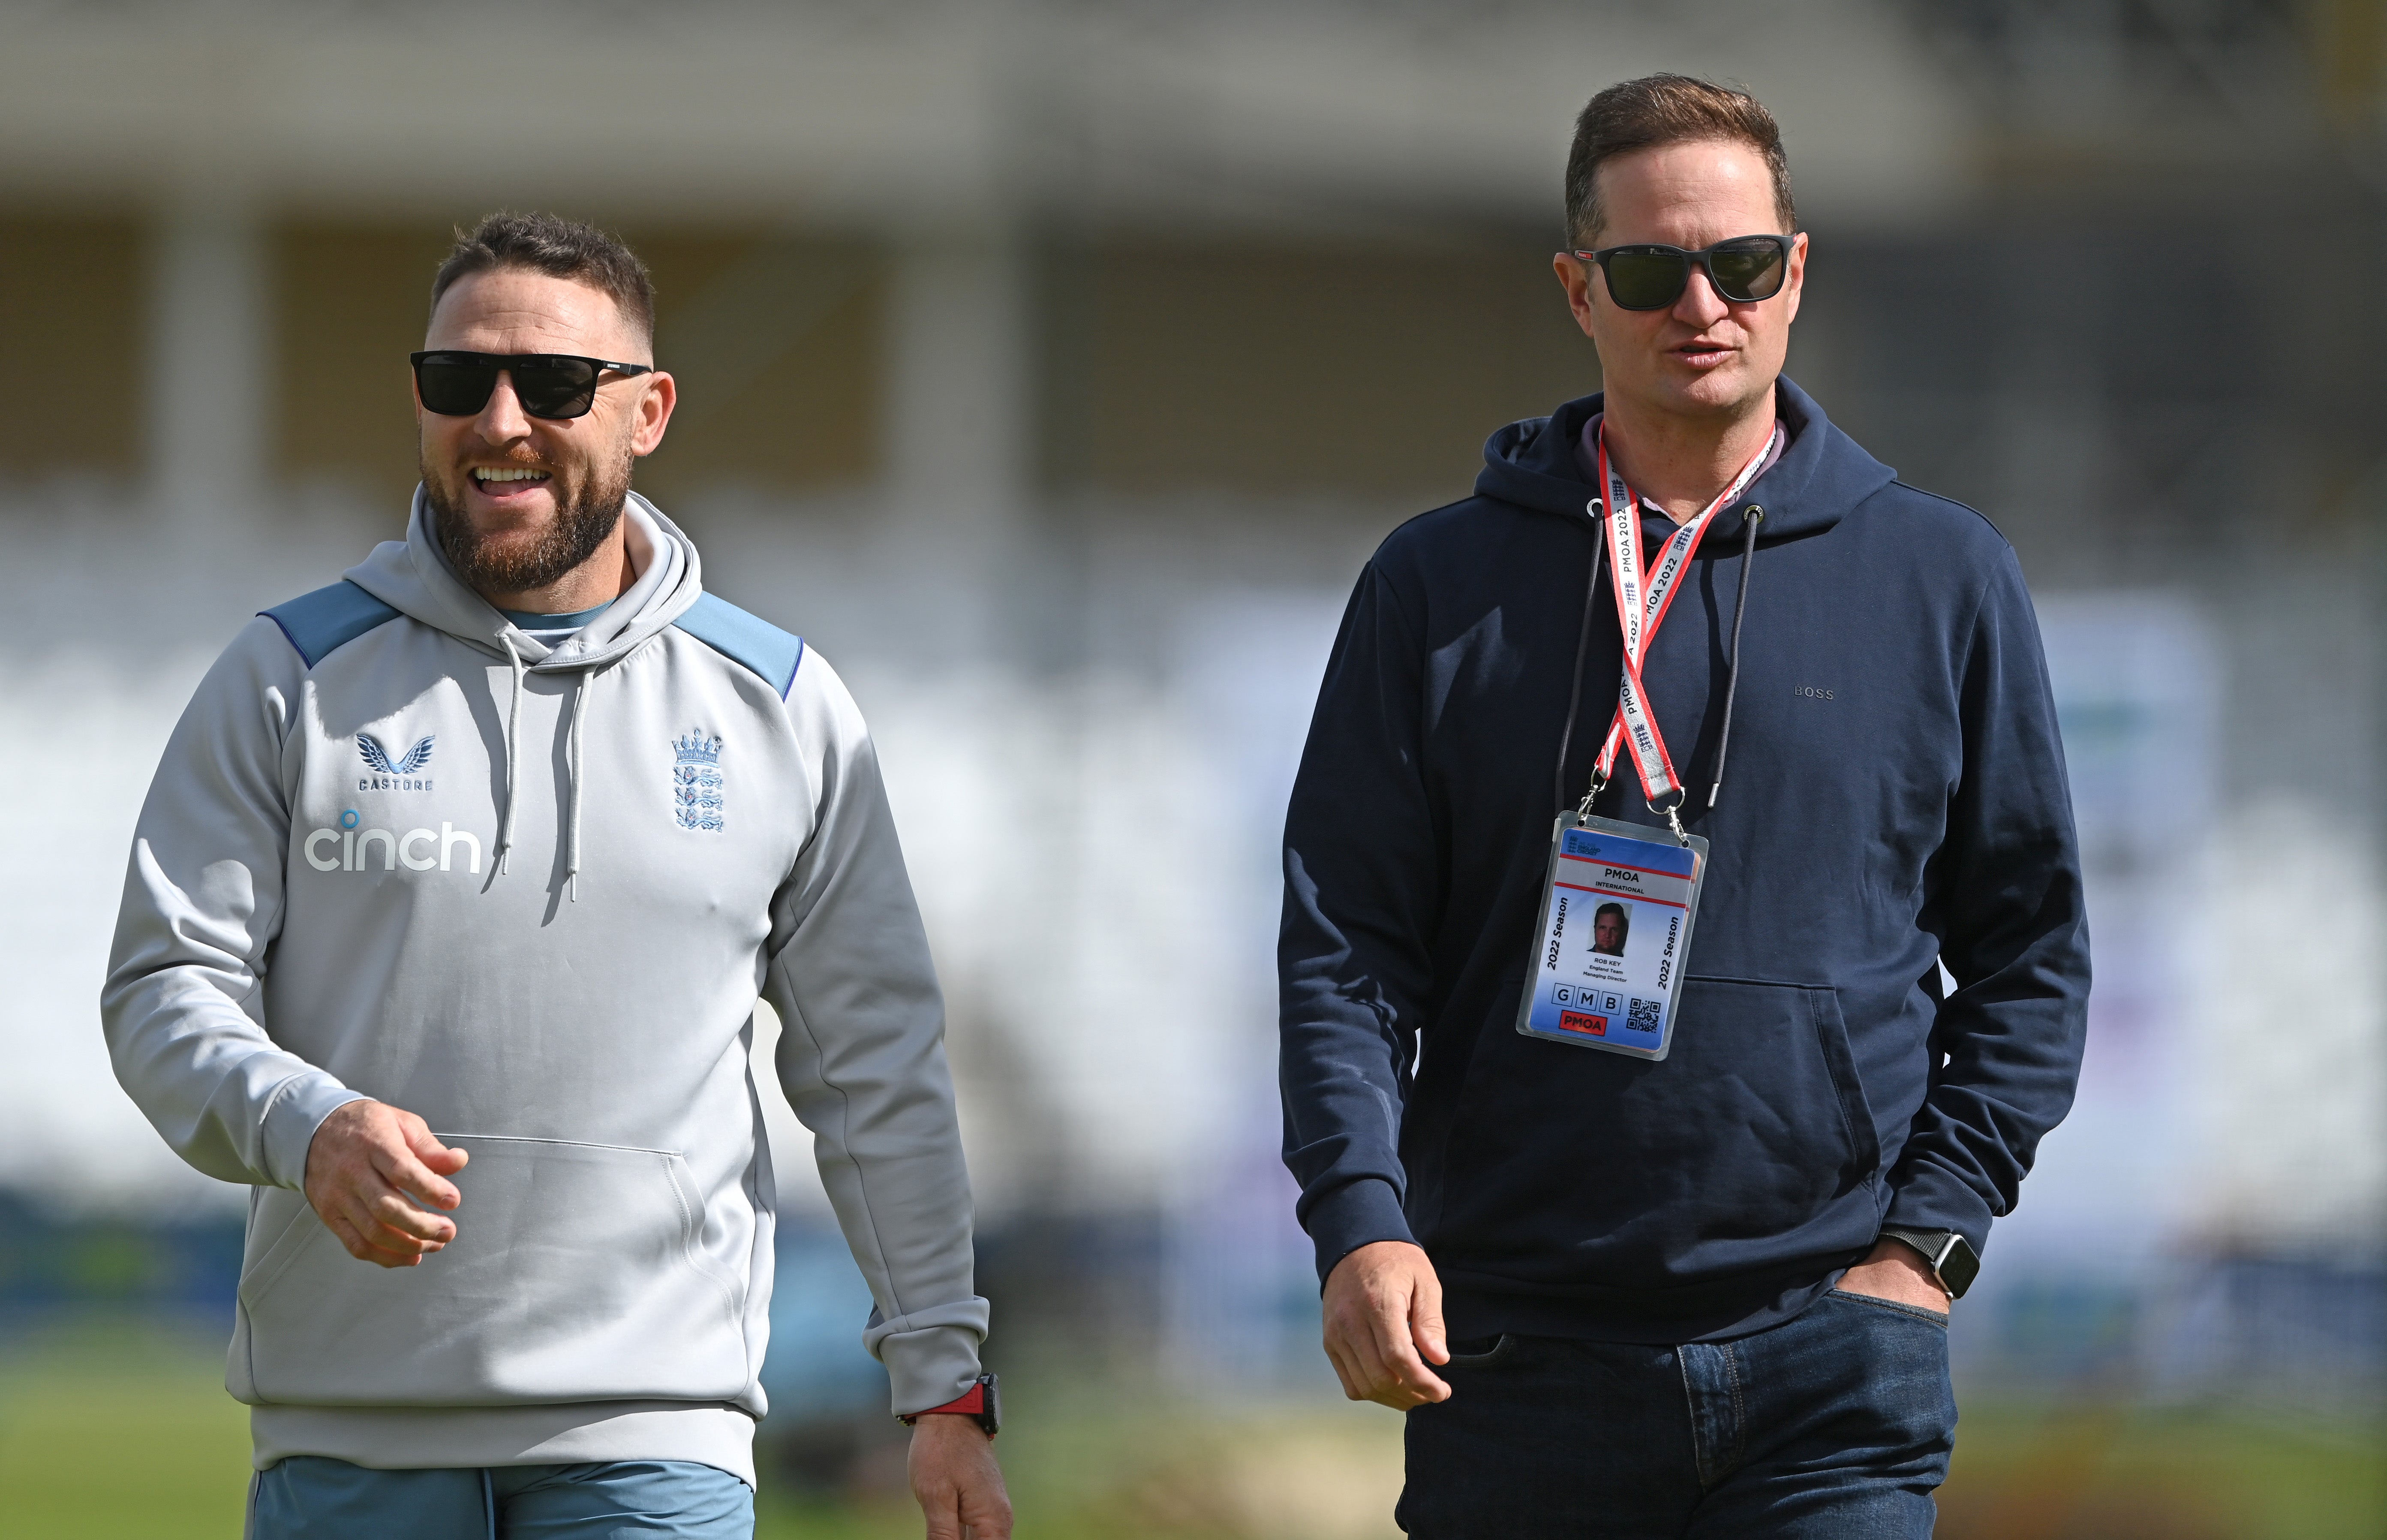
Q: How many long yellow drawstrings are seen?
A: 0